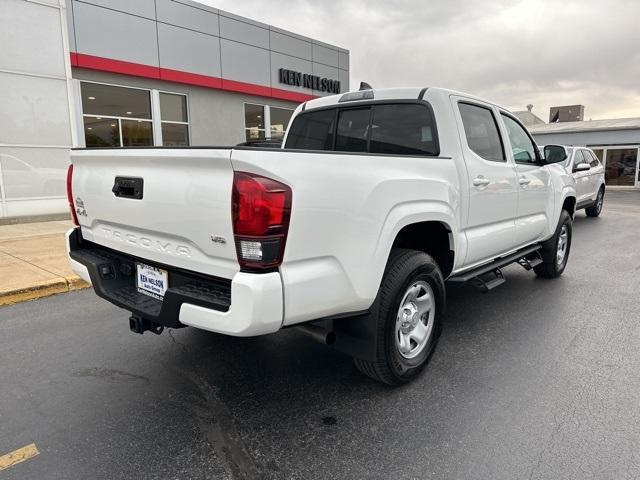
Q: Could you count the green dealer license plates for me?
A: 0